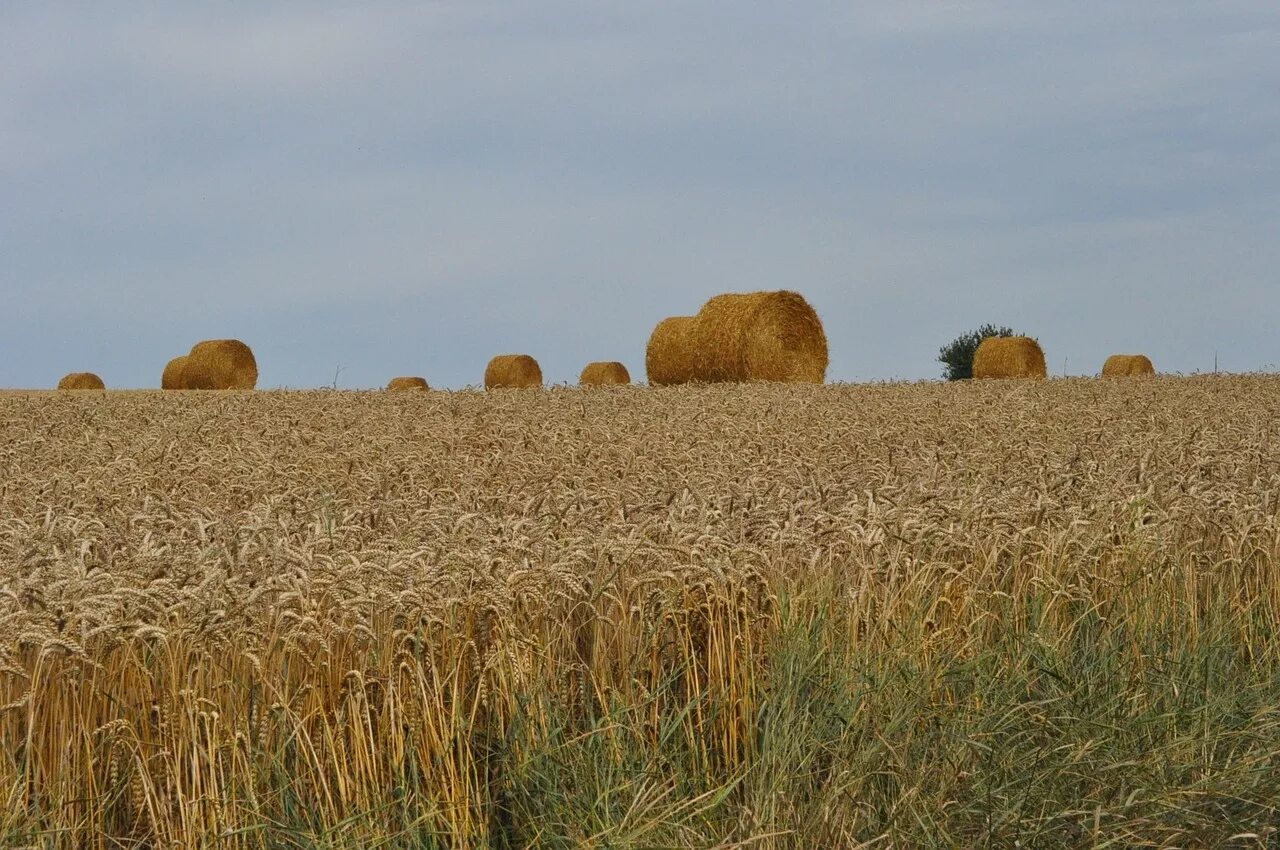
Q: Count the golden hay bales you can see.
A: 10